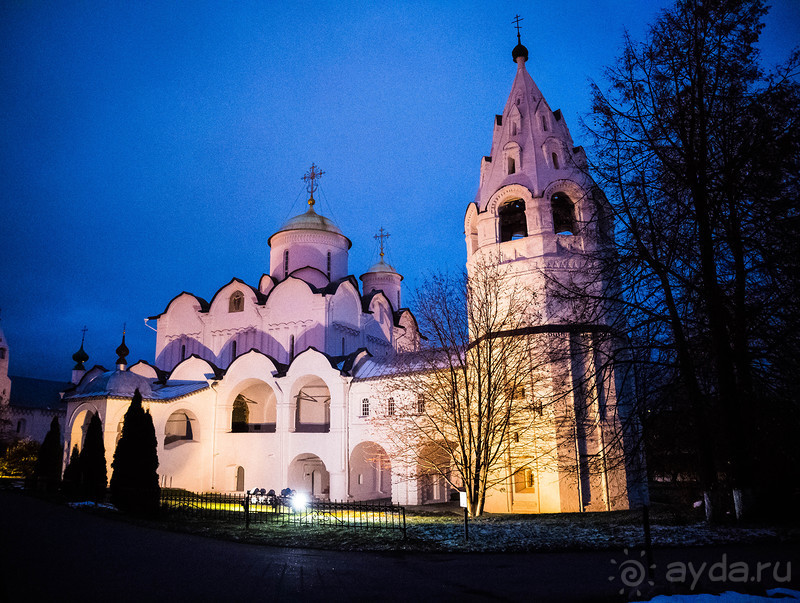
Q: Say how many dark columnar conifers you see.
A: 4